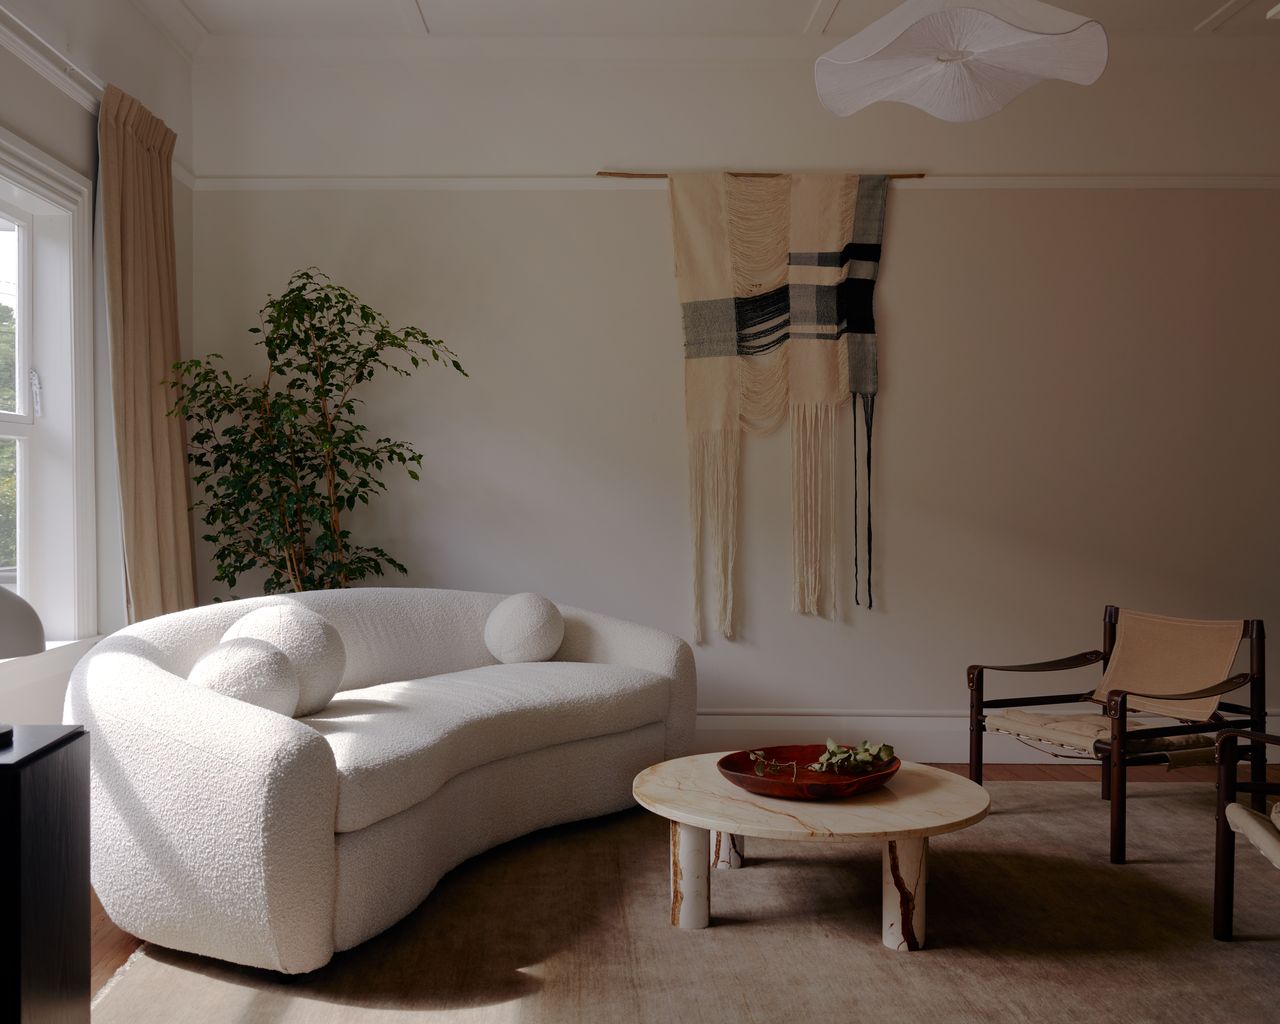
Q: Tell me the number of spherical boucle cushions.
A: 3